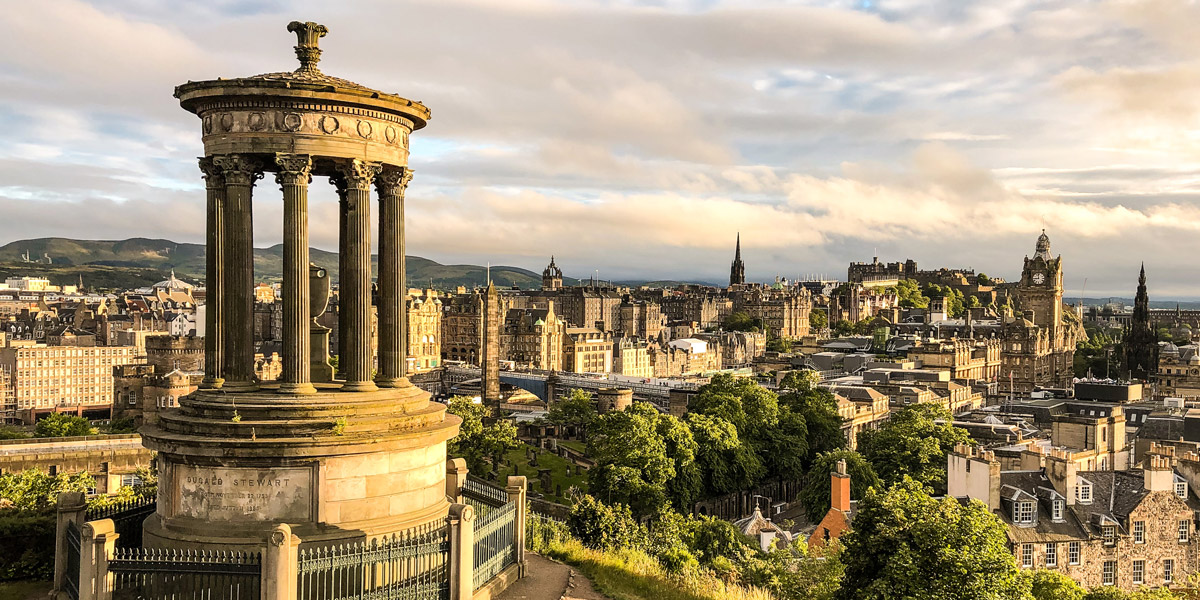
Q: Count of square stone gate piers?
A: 6